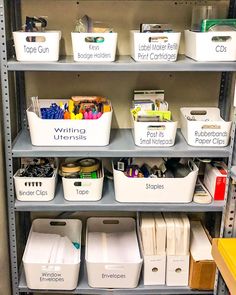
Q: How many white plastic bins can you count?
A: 12